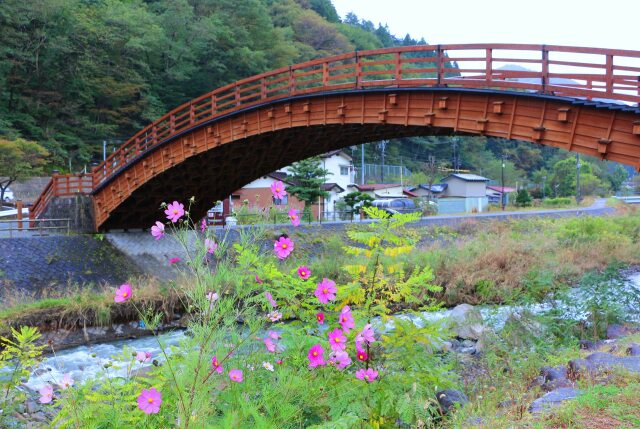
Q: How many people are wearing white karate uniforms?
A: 0